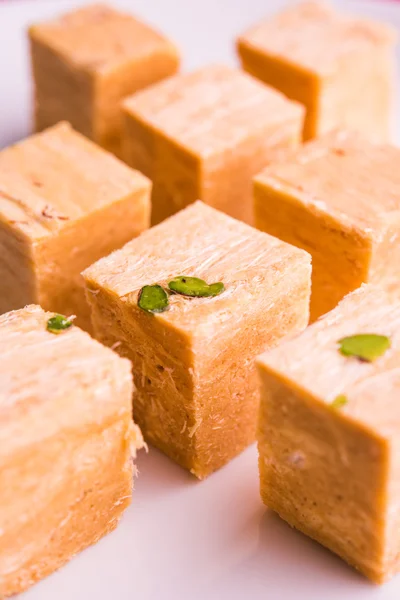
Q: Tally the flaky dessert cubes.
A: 8